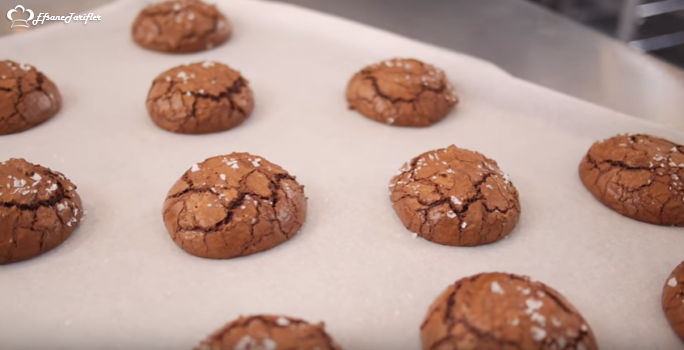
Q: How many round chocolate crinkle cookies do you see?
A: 11